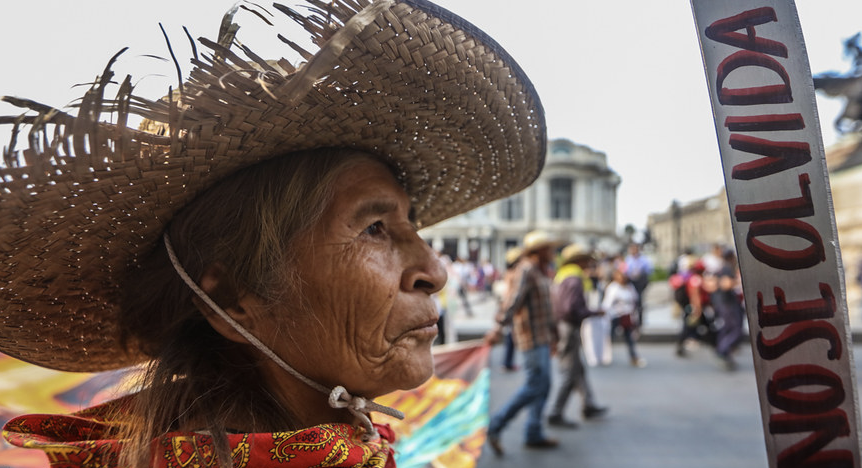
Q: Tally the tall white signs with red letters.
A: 1